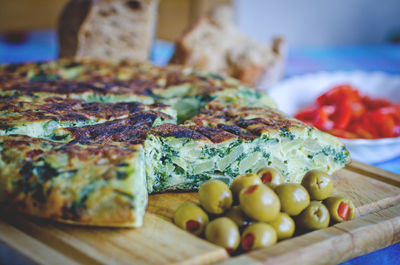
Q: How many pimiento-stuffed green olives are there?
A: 13